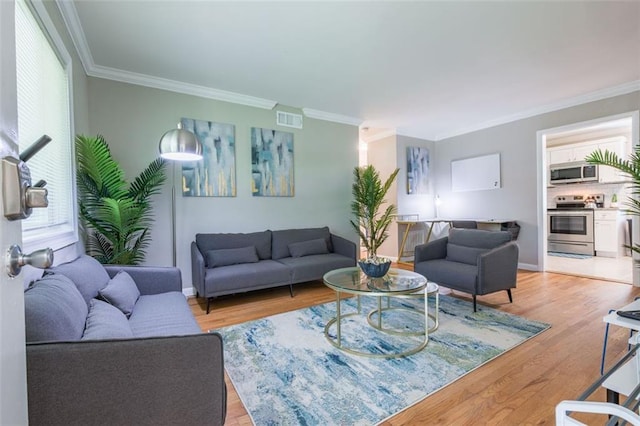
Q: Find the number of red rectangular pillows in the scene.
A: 0